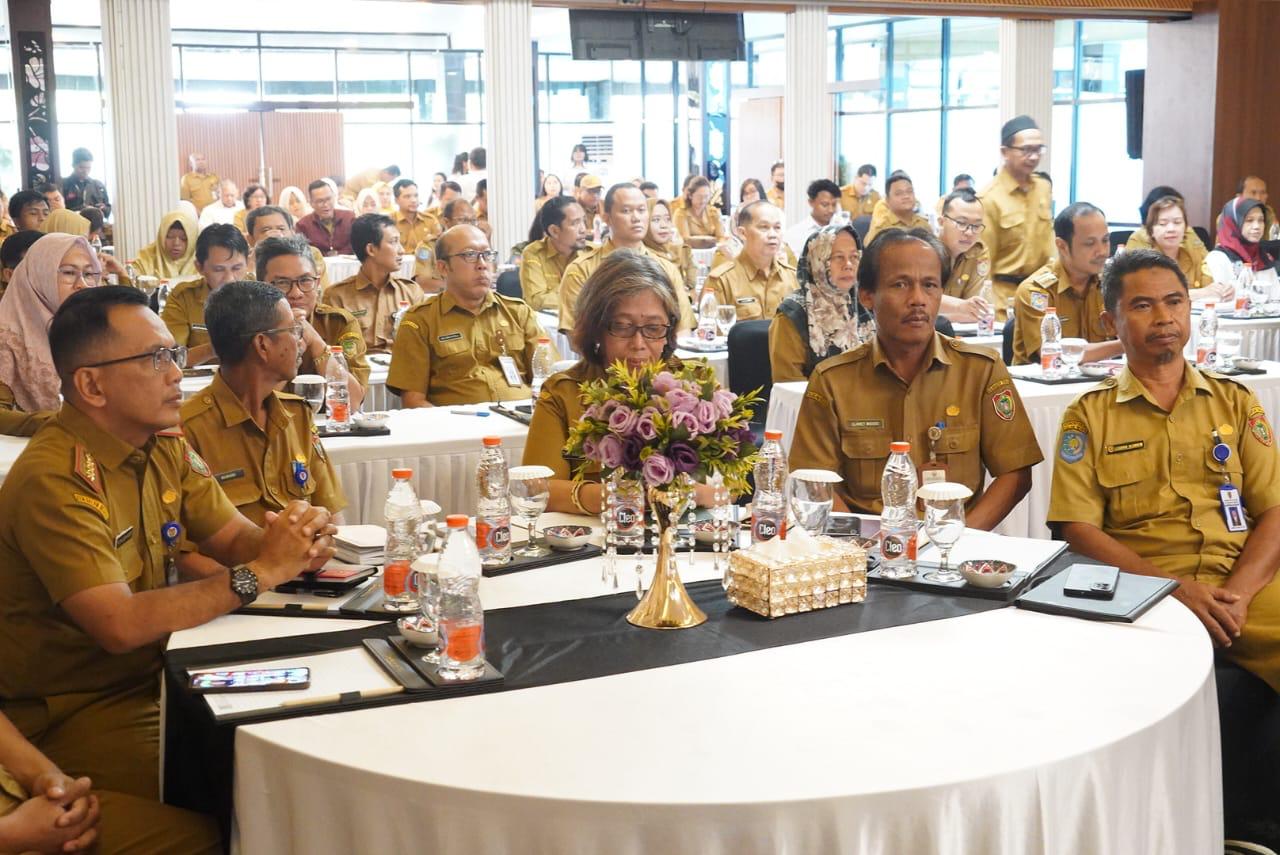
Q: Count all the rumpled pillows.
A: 0